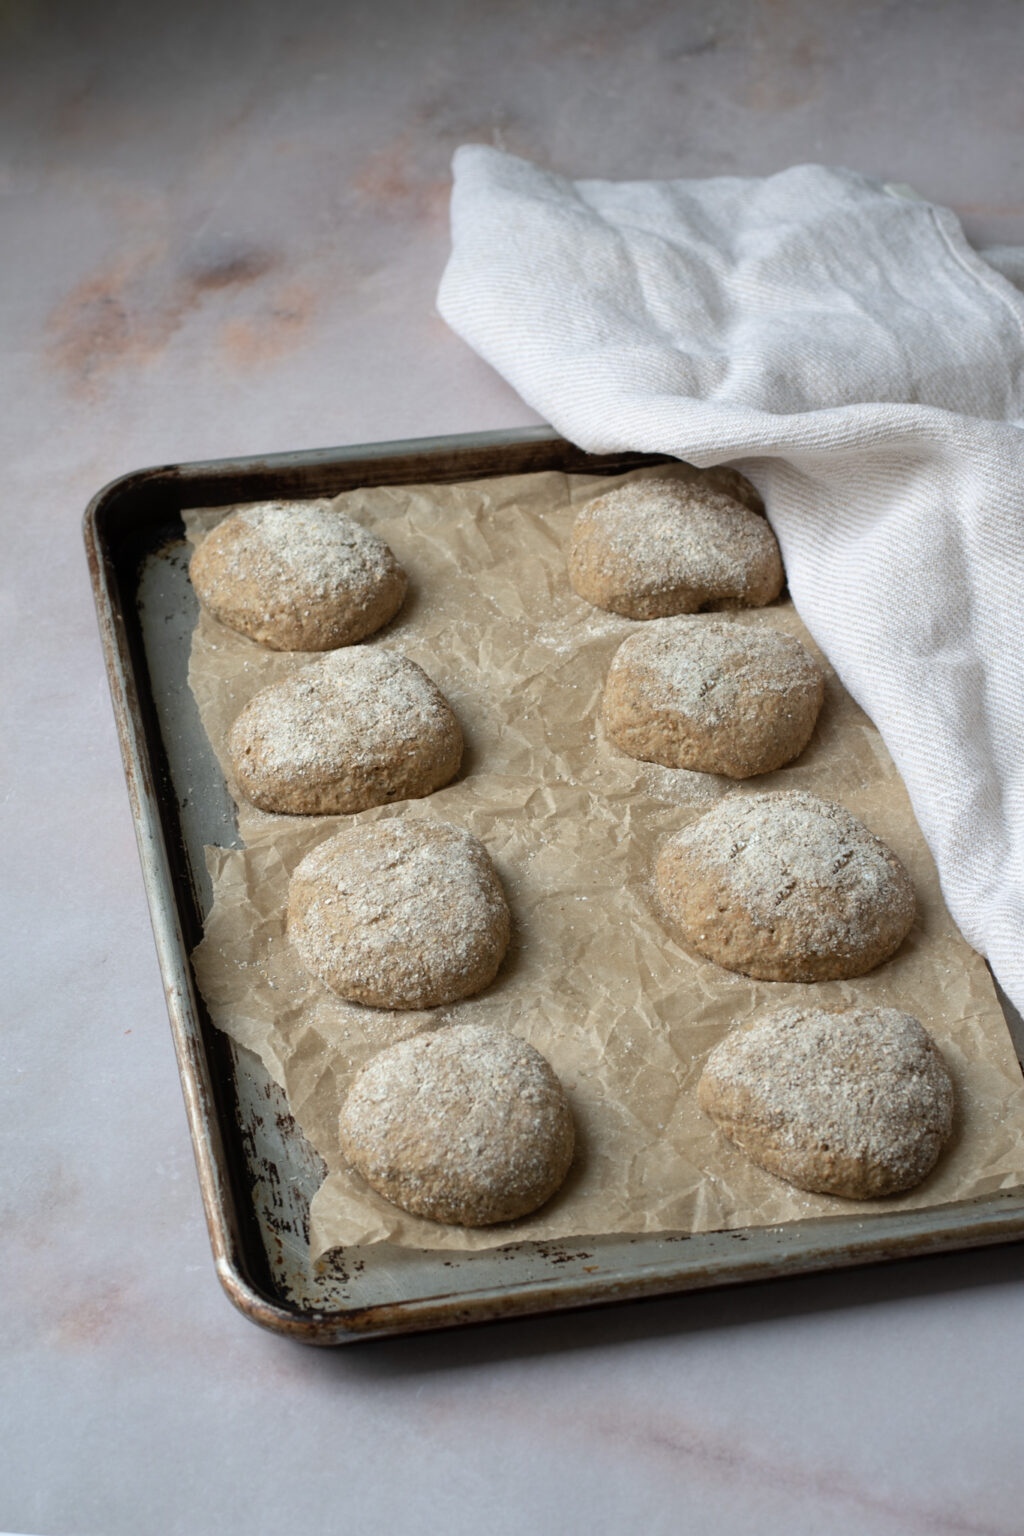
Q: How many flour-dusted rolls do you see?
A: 8